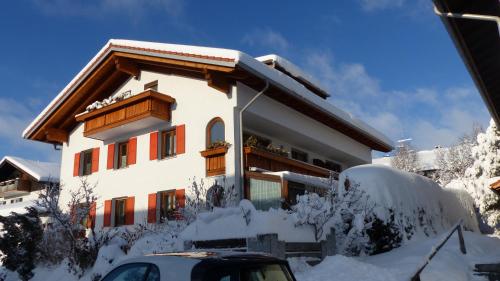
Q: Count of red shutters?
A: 12